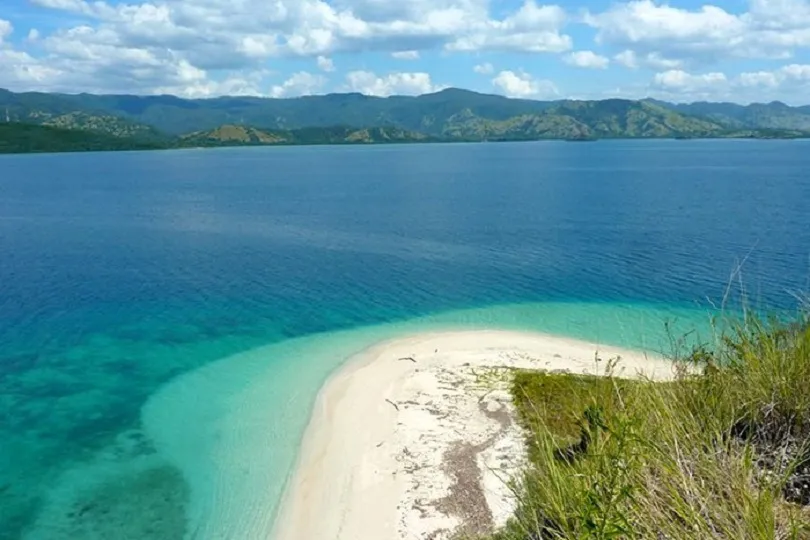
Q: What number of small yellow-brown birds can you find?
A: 0